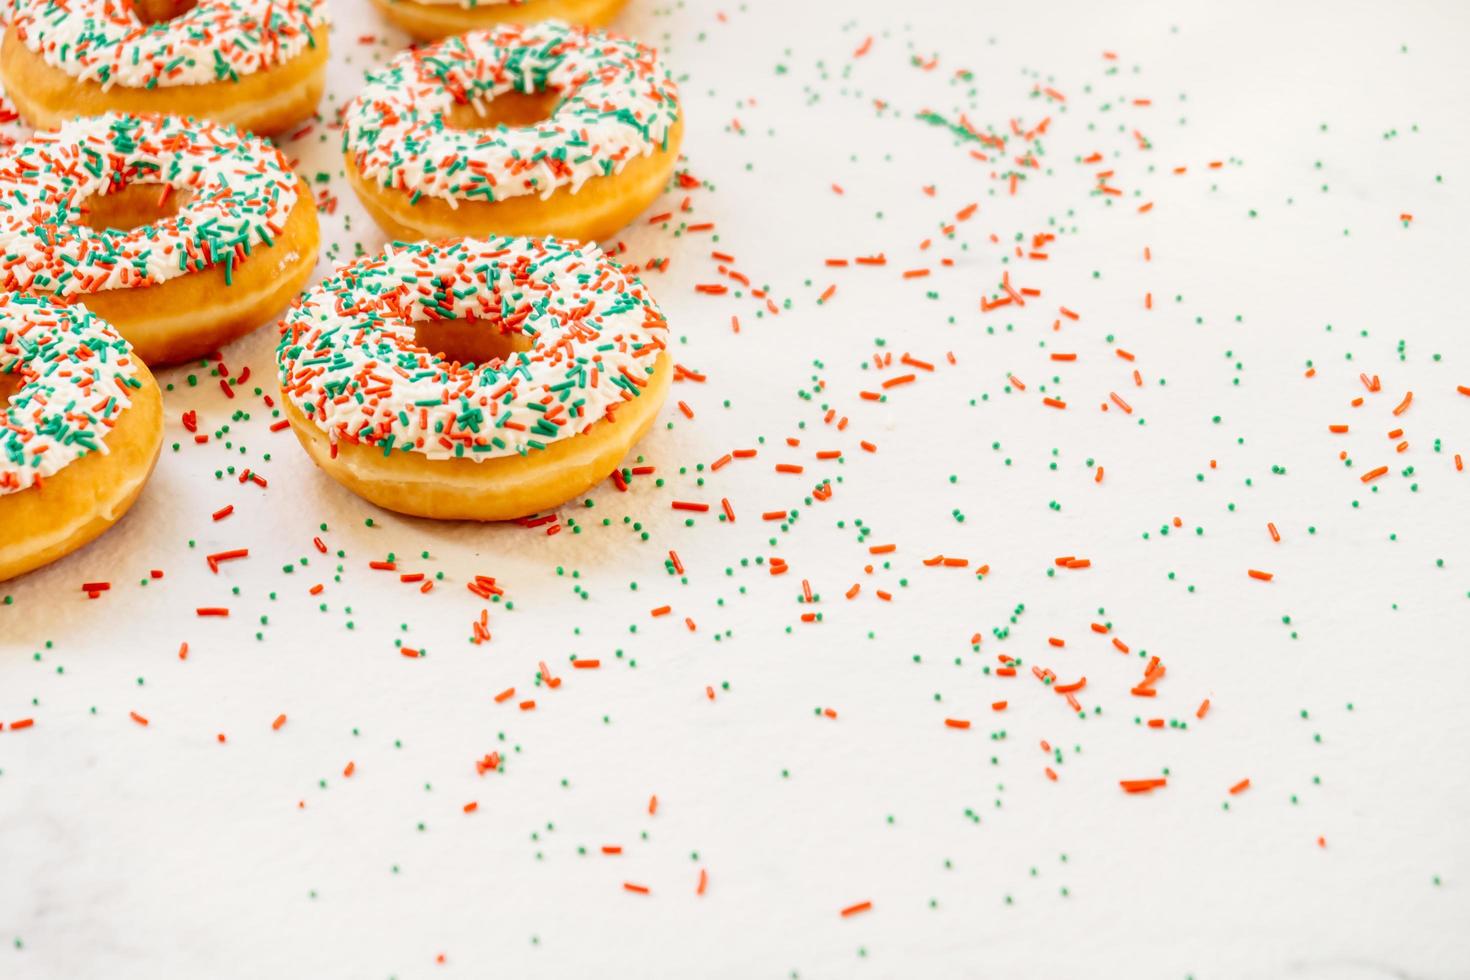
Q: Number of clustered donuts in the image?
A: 6